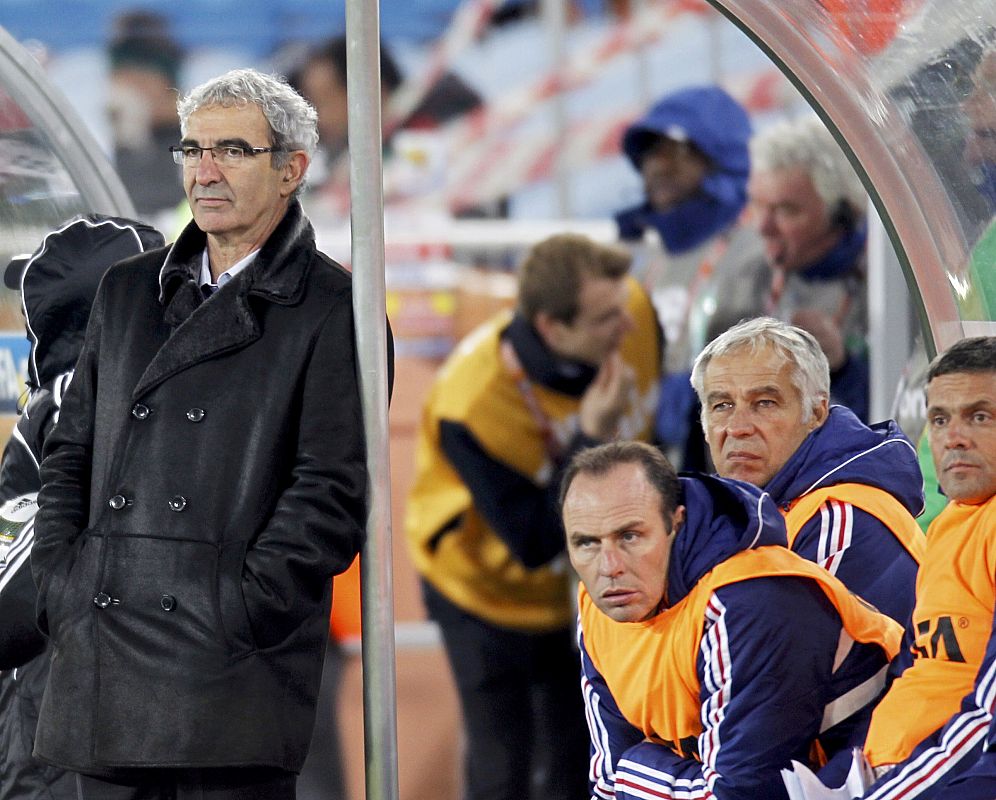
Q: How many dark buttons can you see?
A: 6